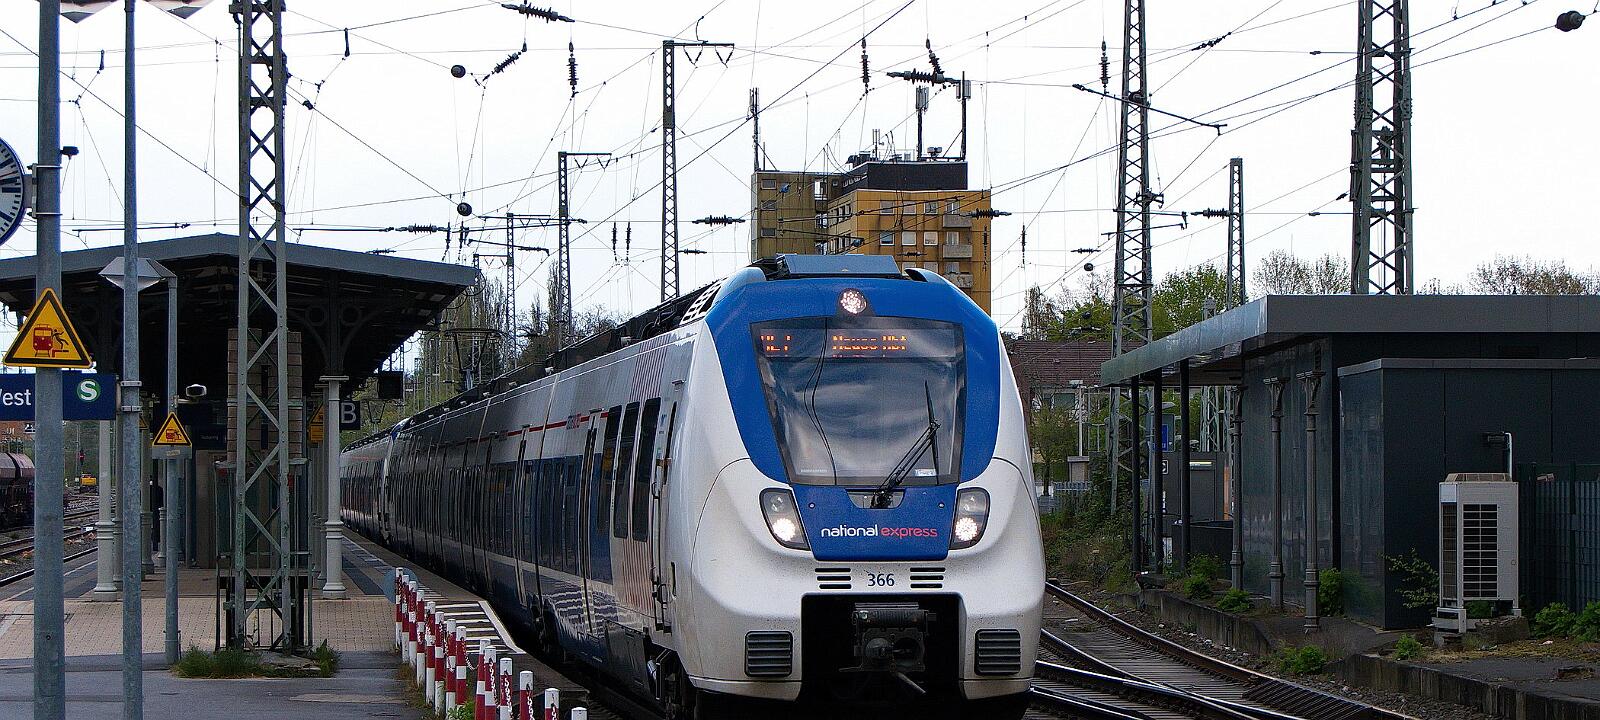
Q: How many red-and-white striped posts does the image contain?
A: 14